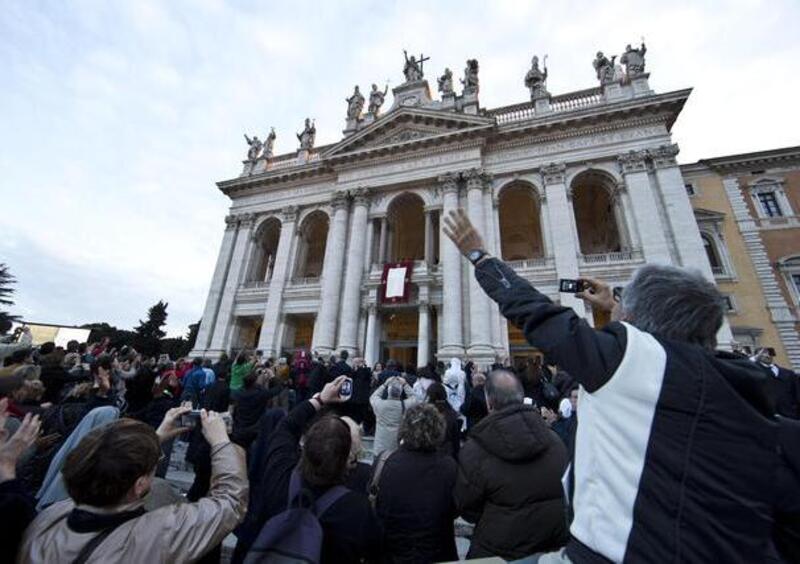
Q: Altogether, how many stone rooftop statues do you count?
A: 11